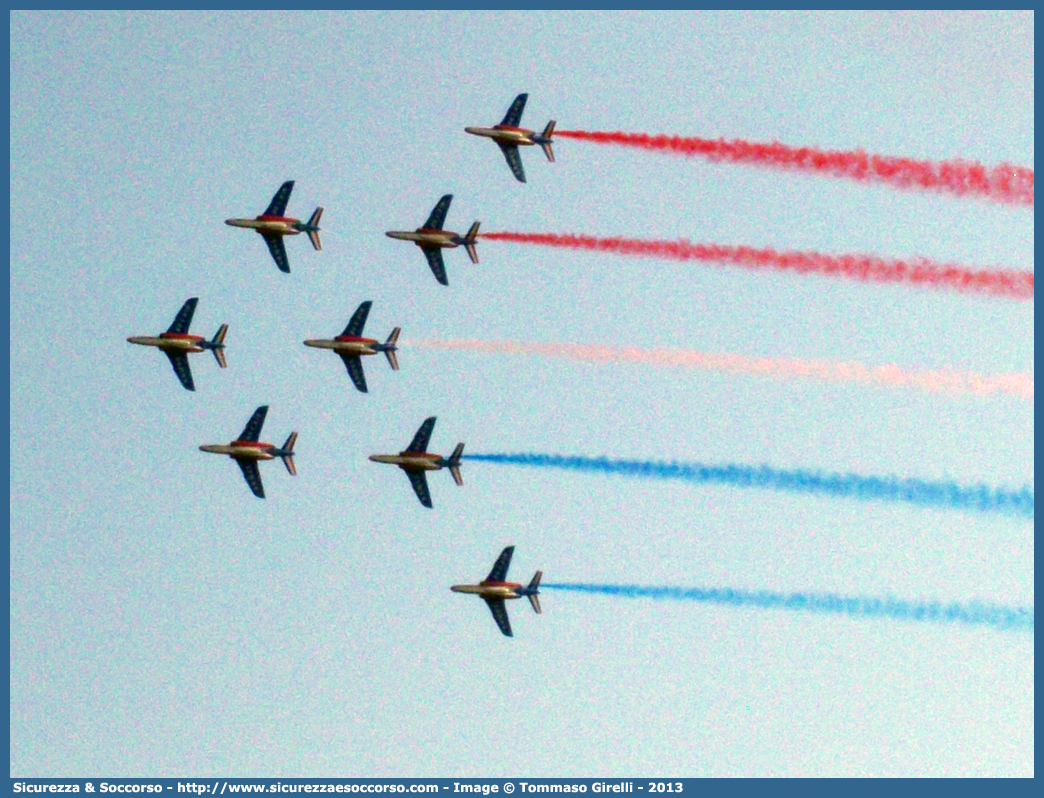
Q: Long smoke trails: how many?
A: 5